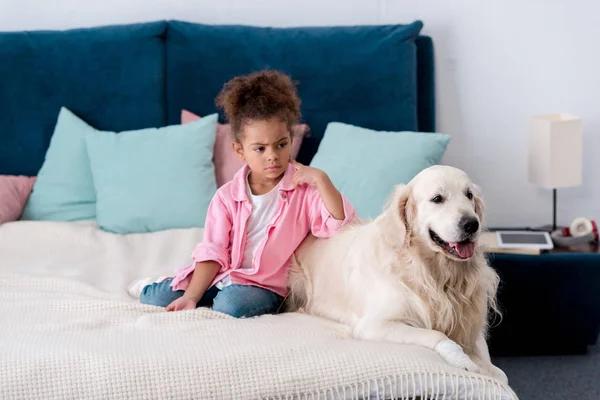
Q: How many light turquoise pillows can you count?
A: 3